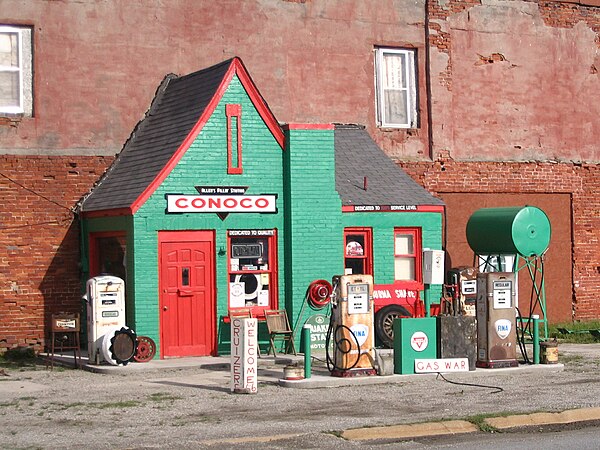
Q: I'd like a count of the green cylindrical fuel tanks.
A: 1